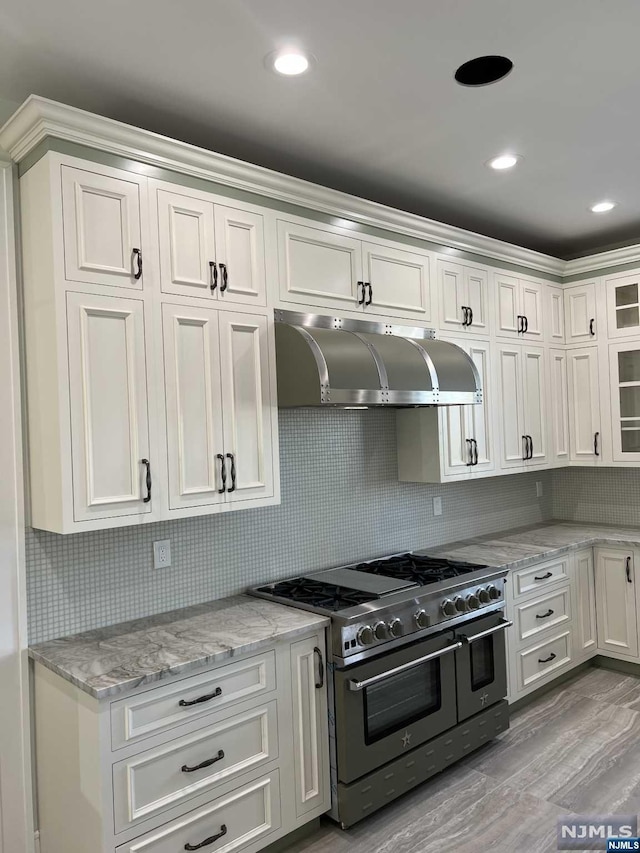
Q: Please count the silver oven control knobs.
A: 9